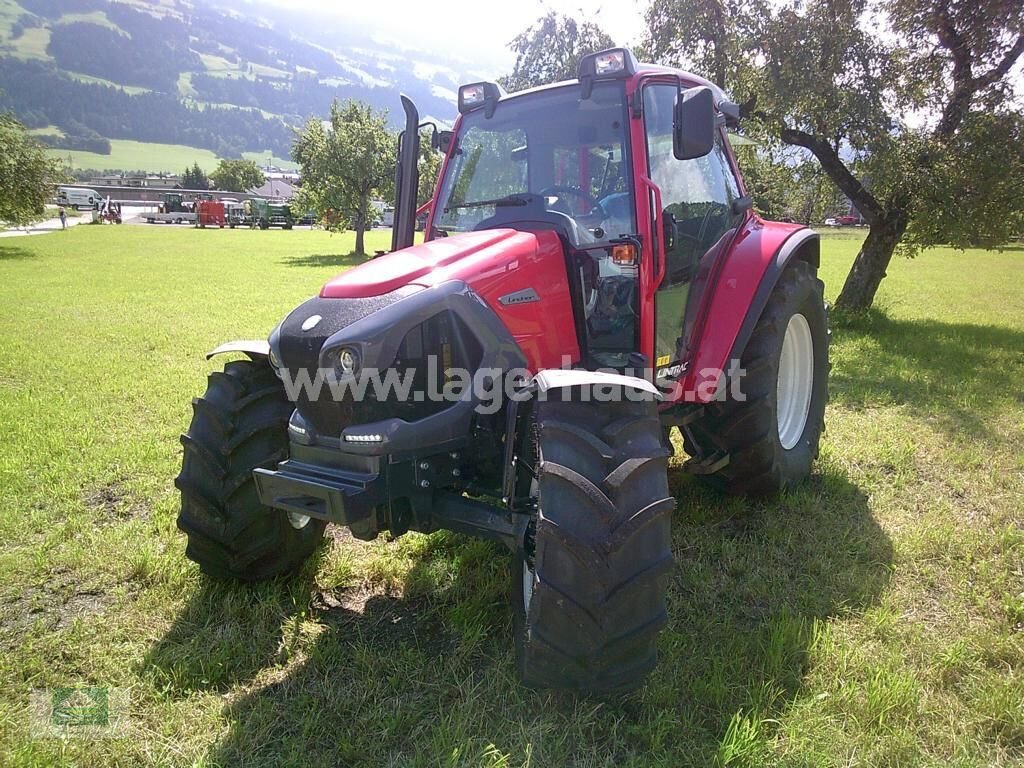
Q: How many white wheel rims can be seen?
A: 3